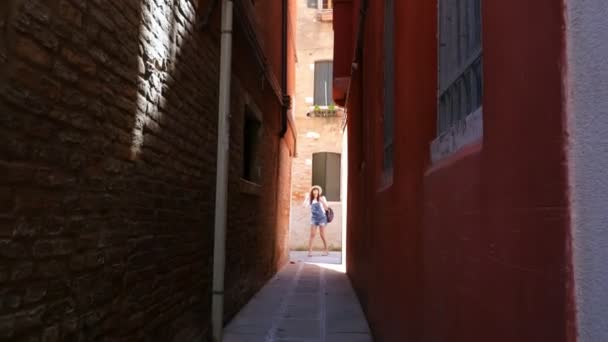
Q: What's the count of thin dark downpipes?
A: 1